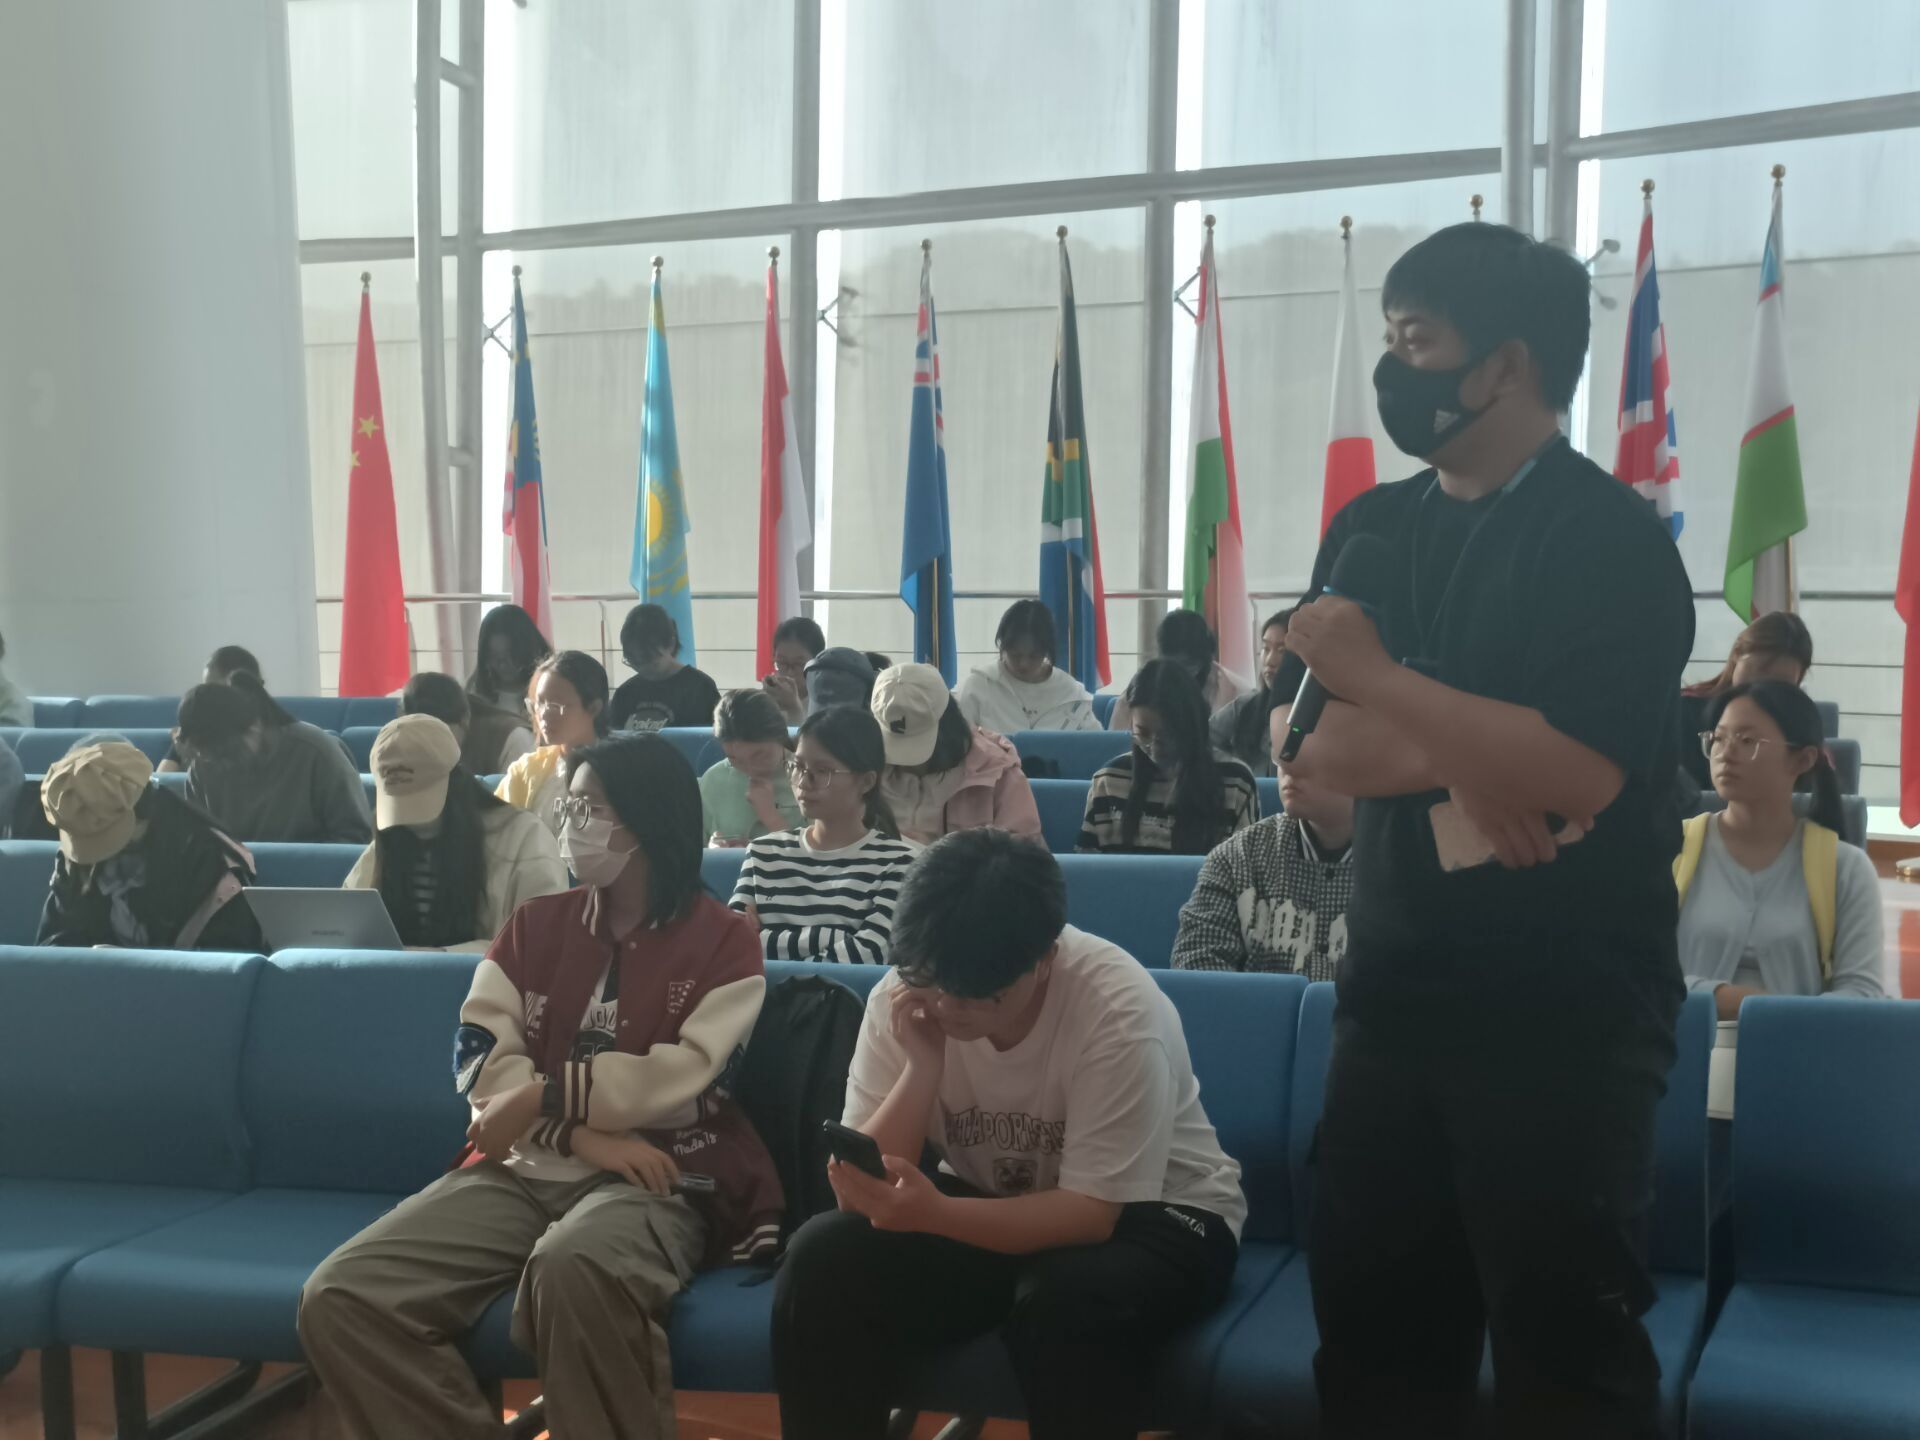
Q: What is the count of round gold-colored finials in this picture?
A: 11